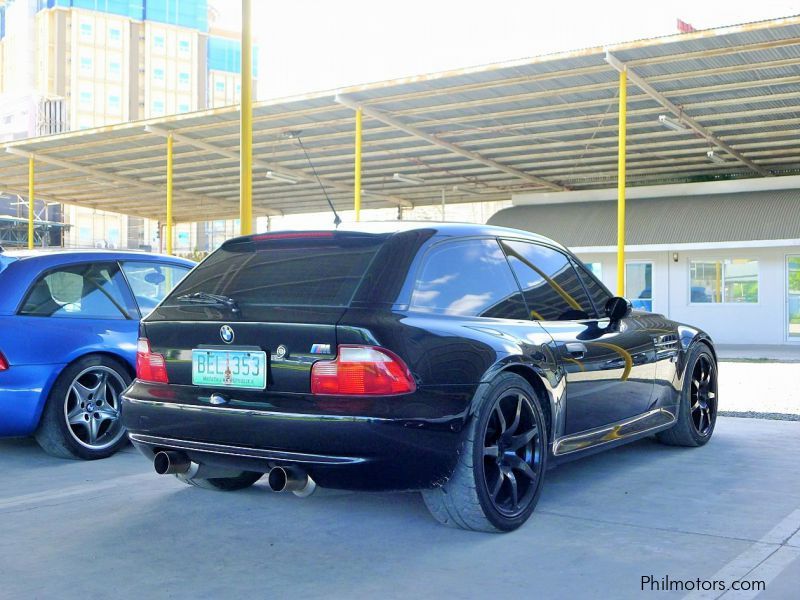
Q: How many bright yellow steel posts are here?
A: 5